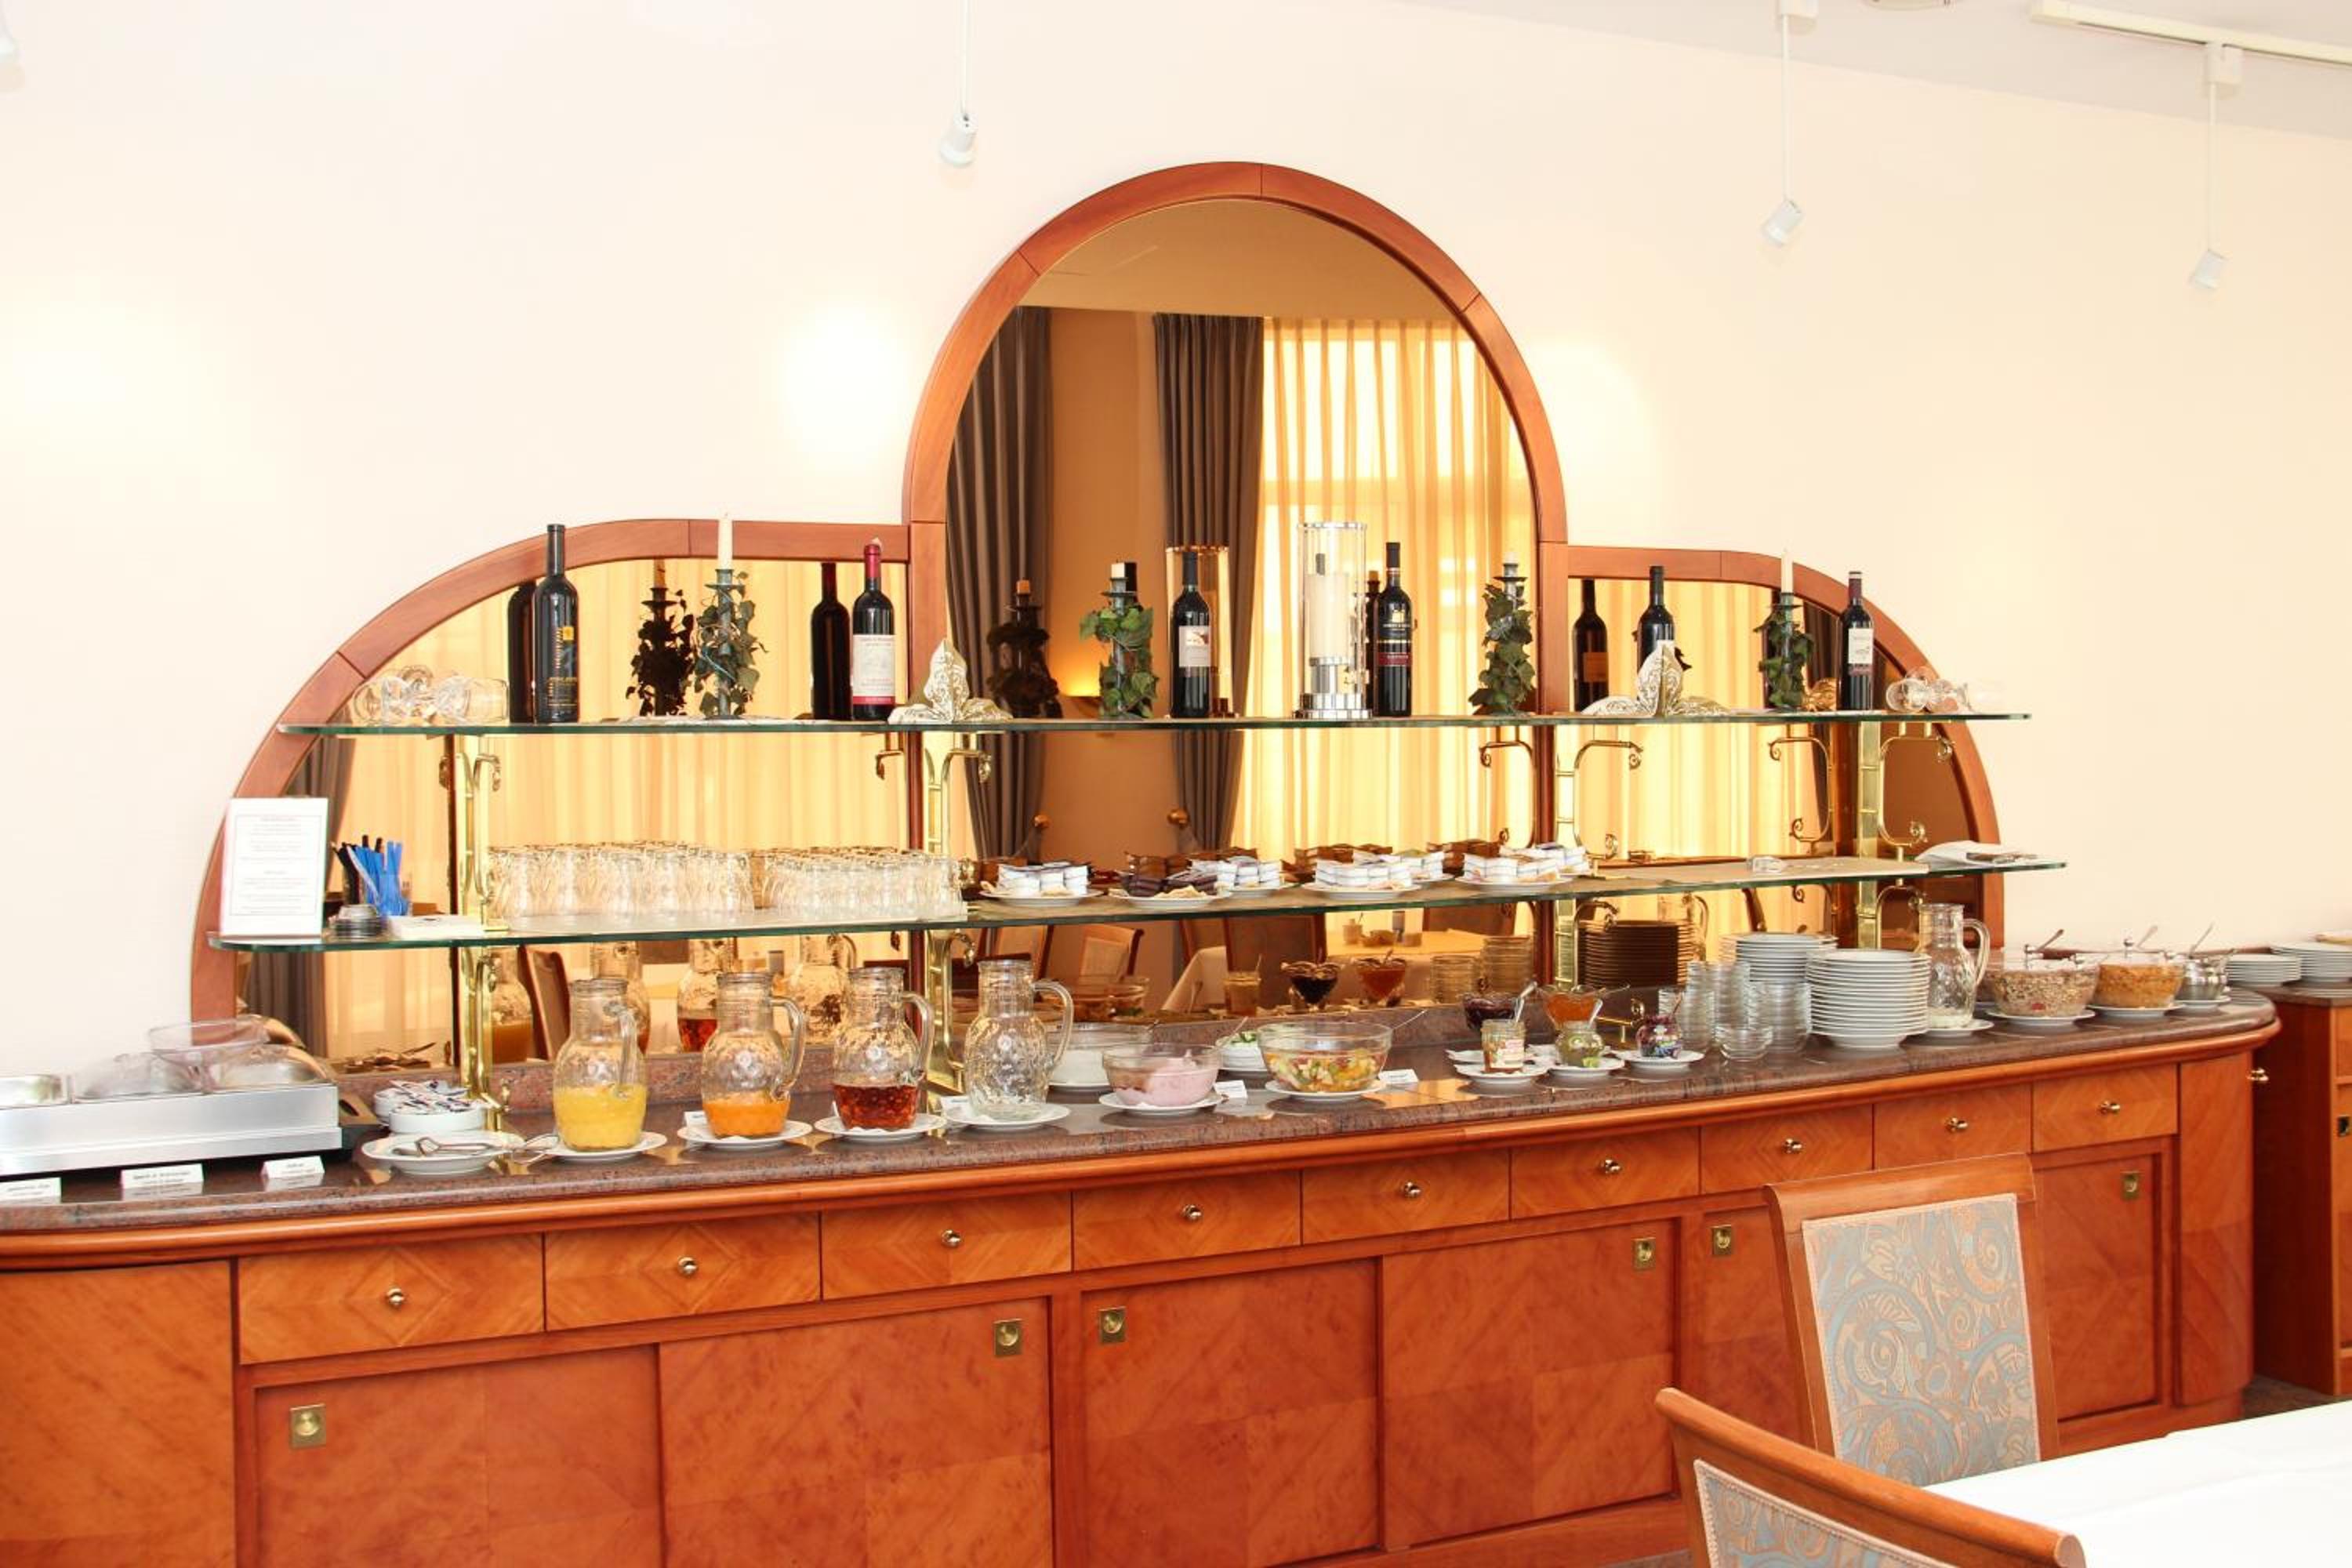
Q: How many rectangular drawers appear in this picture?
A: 9